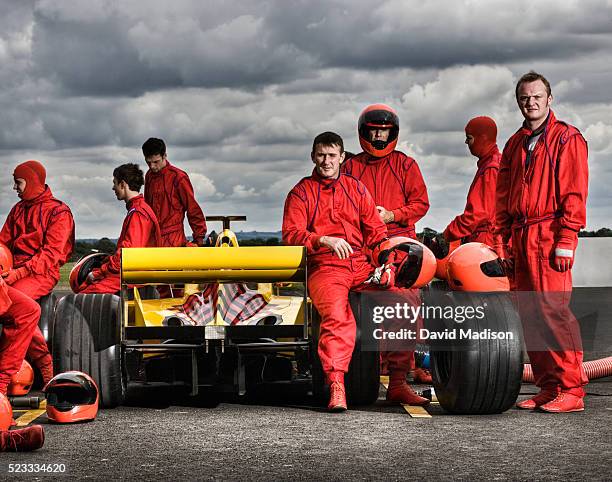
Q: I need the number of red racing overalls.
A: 8